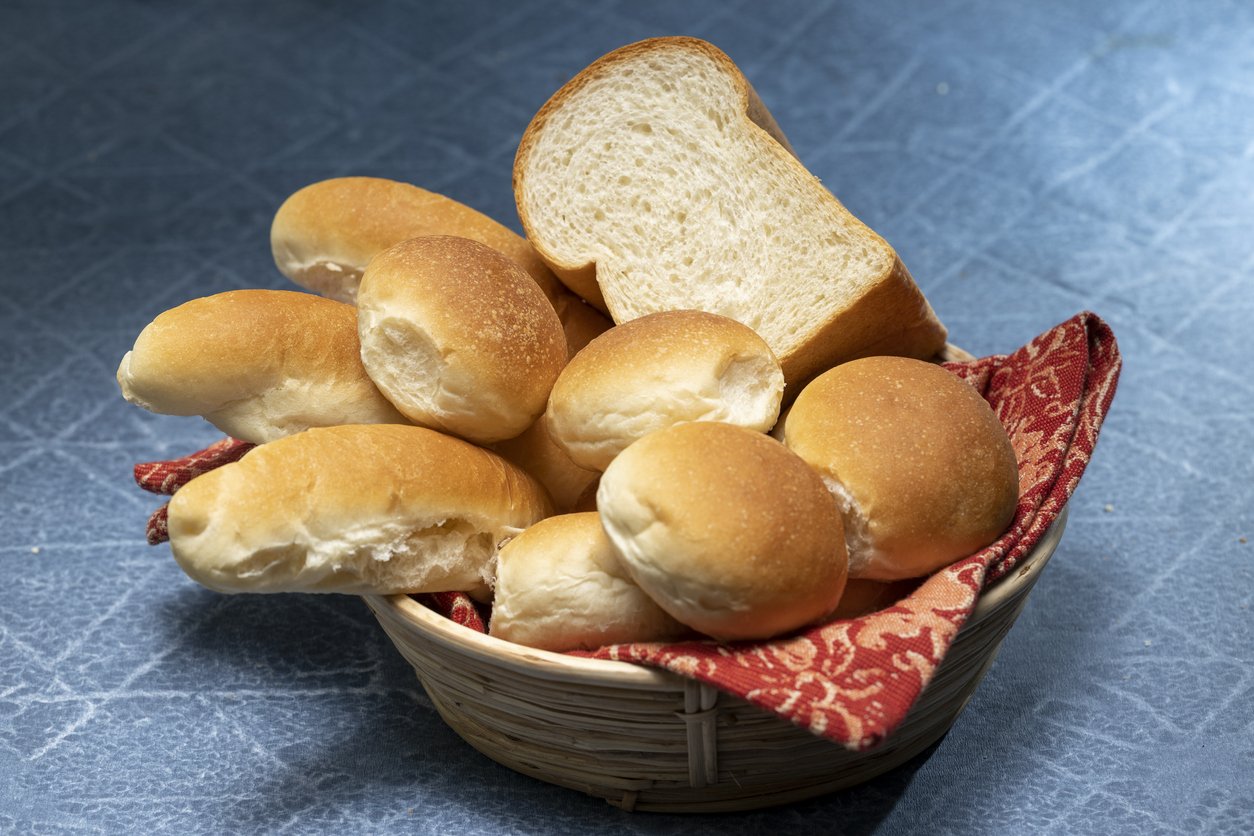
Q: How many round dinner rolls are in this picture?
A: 5